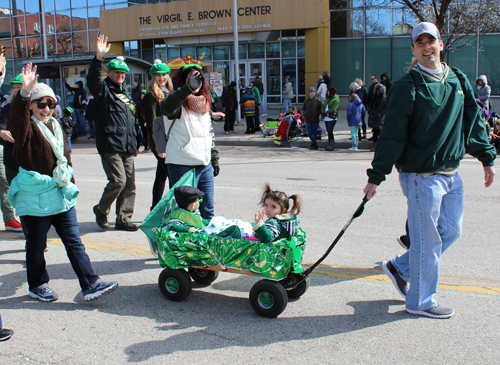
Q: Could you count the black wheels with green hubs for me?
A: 2